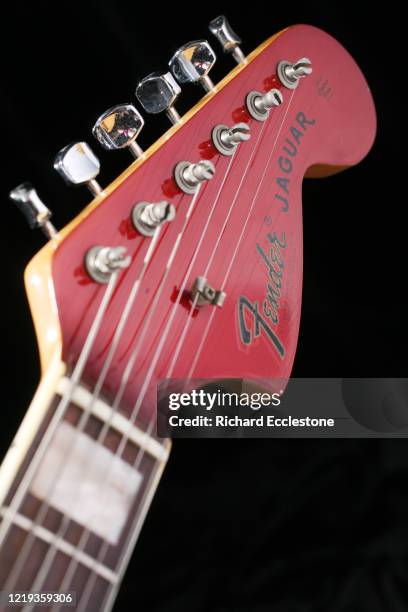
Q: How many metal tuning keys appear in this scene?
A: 6